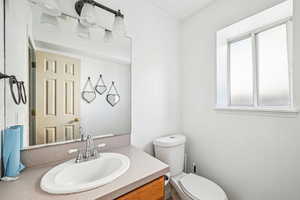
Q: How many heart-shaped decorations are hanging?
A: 3